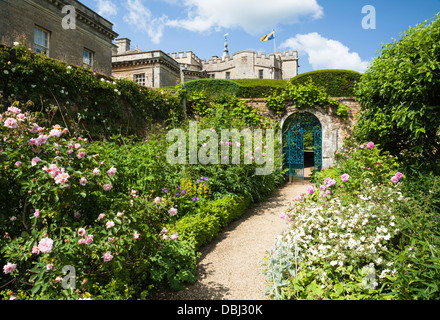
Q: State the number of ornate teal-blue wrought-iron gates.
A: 1